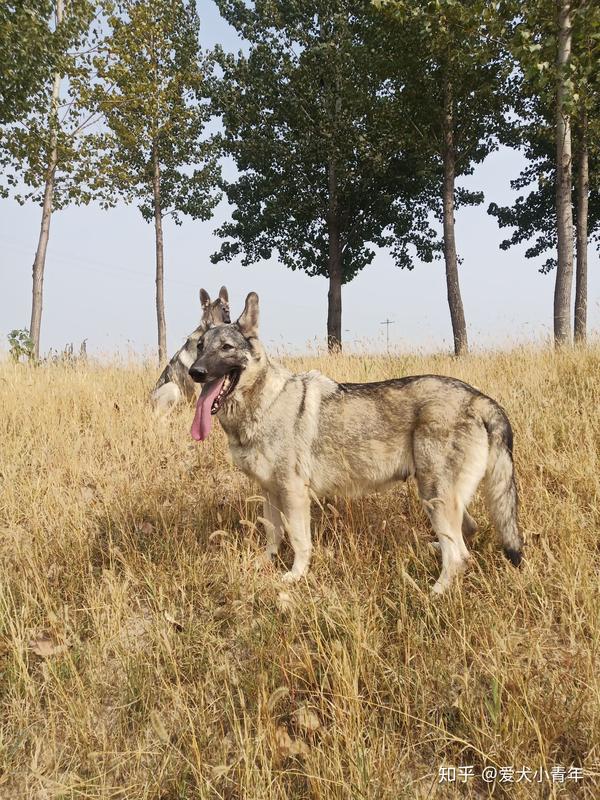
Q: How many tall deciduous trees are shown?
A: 6